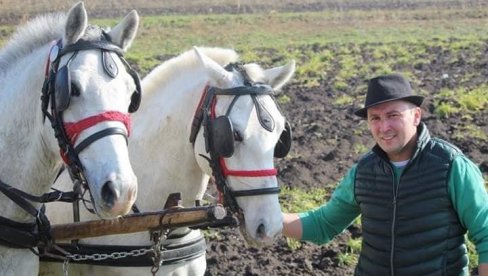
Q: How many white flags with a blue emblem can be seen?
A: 0